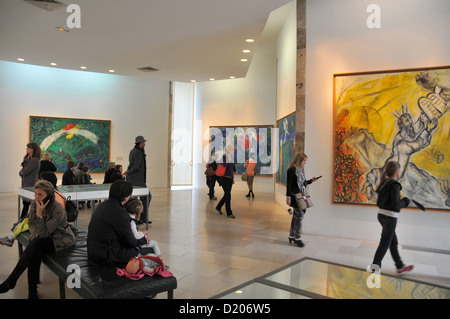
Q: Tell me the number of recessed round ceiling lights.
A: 10